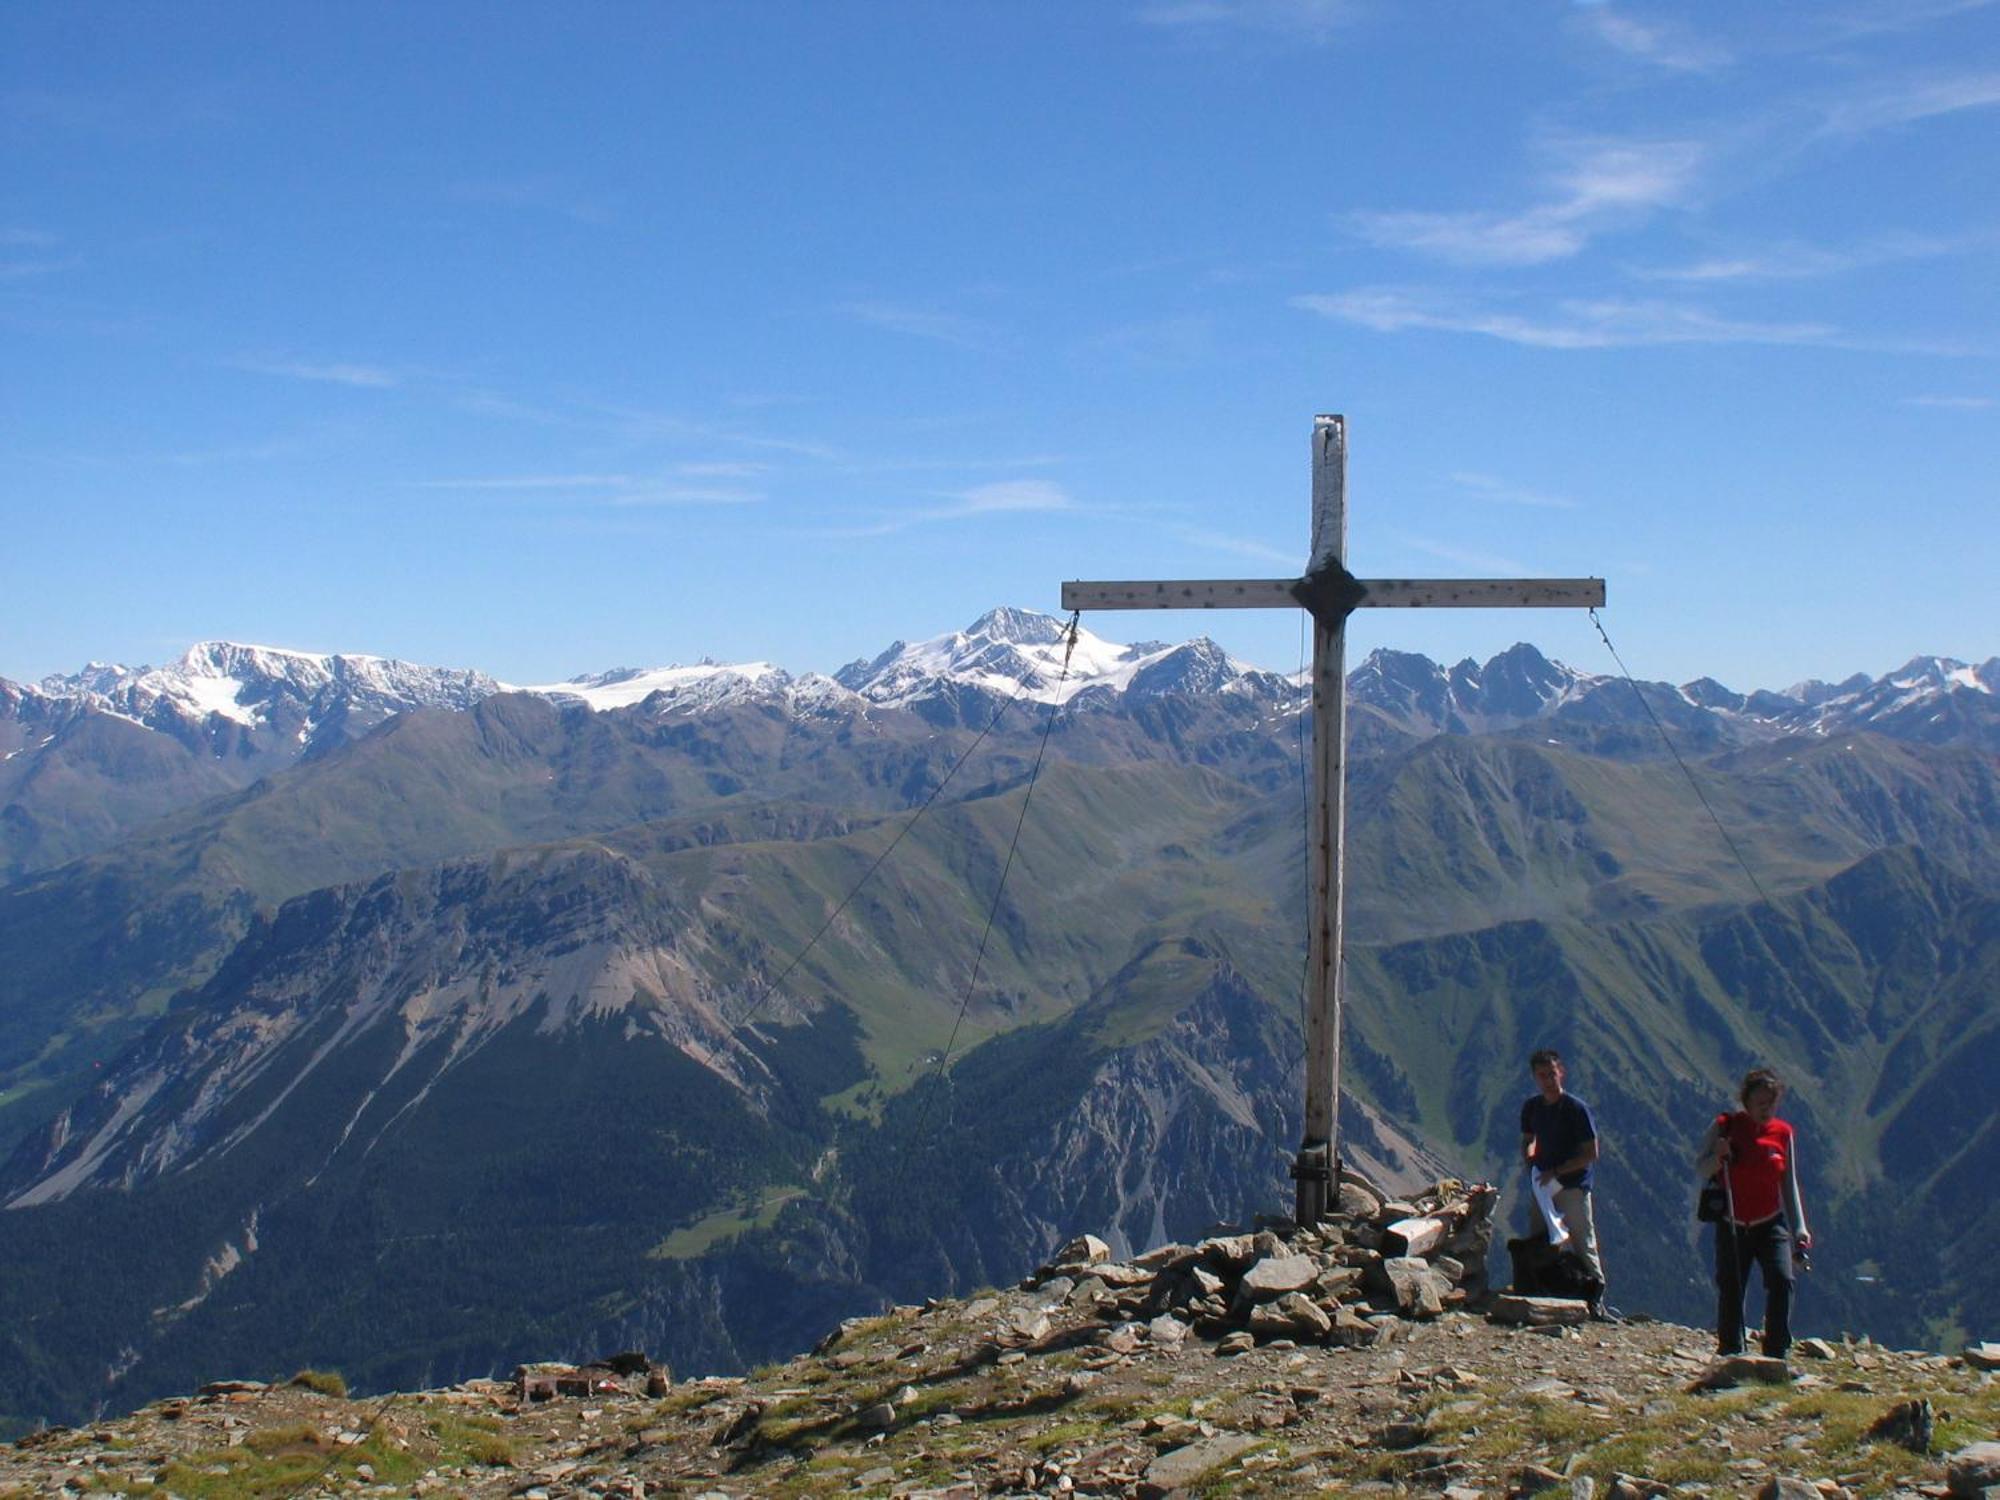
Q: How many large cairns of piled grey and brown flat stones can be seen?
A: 1